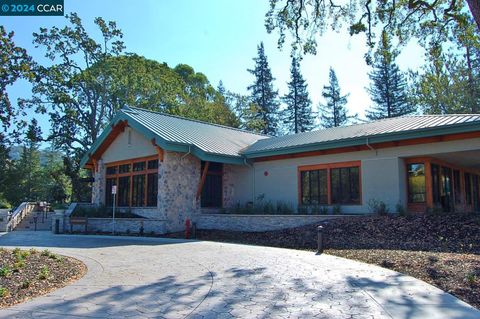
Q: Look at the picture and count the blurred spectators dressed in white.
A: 0